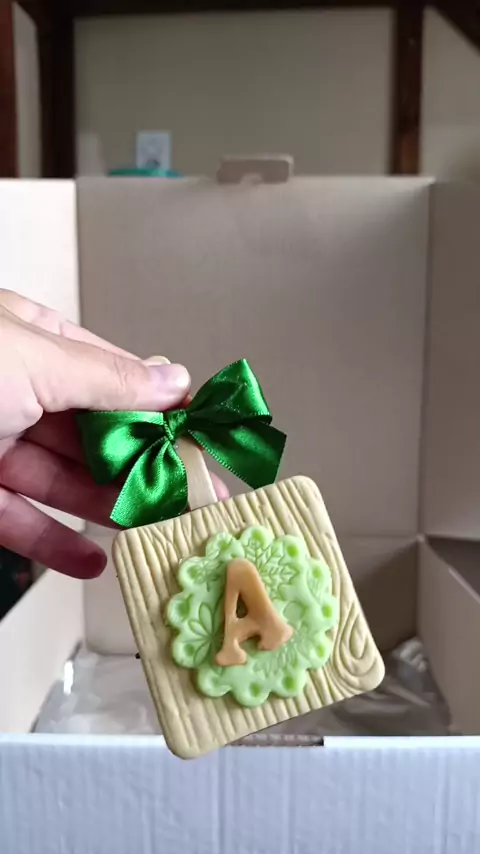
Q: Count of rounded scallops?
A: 12